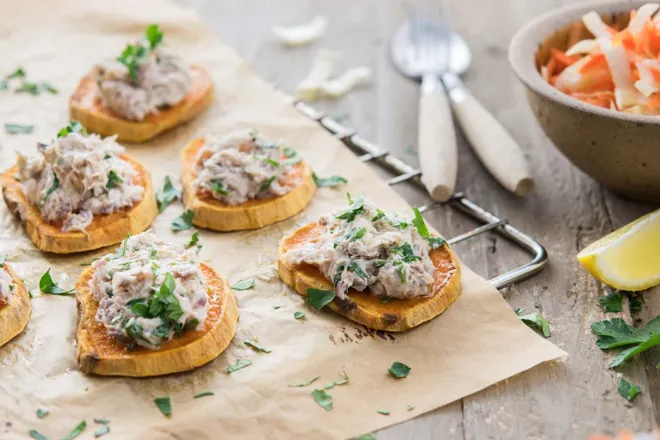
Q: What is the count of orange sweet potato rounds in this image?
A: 6